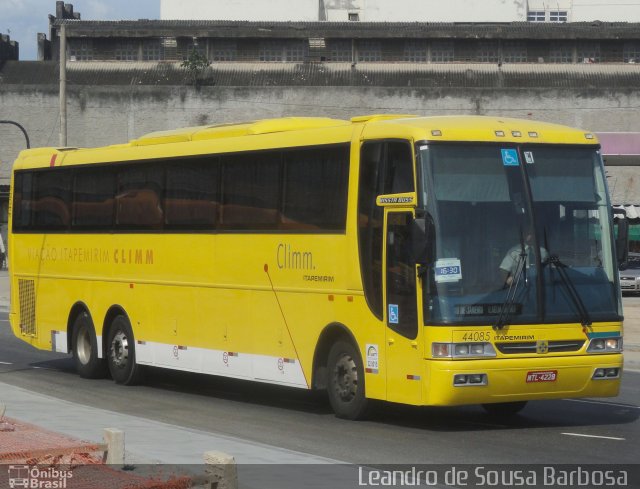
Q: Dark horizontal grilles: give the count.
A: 1